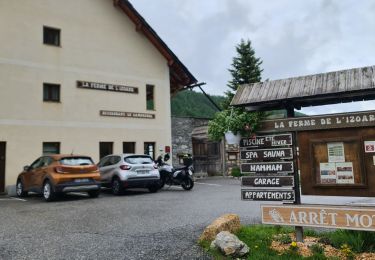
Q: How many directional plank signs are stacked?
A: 5